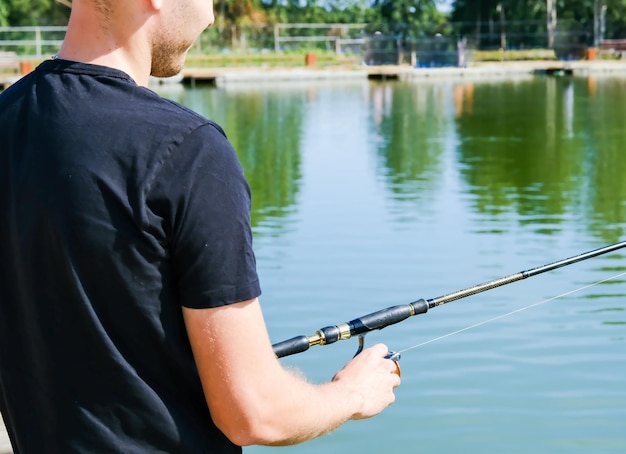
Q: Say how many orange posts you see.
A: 3